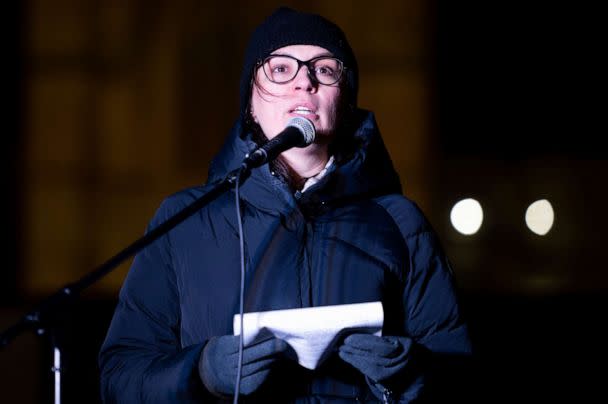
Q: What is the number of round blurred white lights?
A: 2